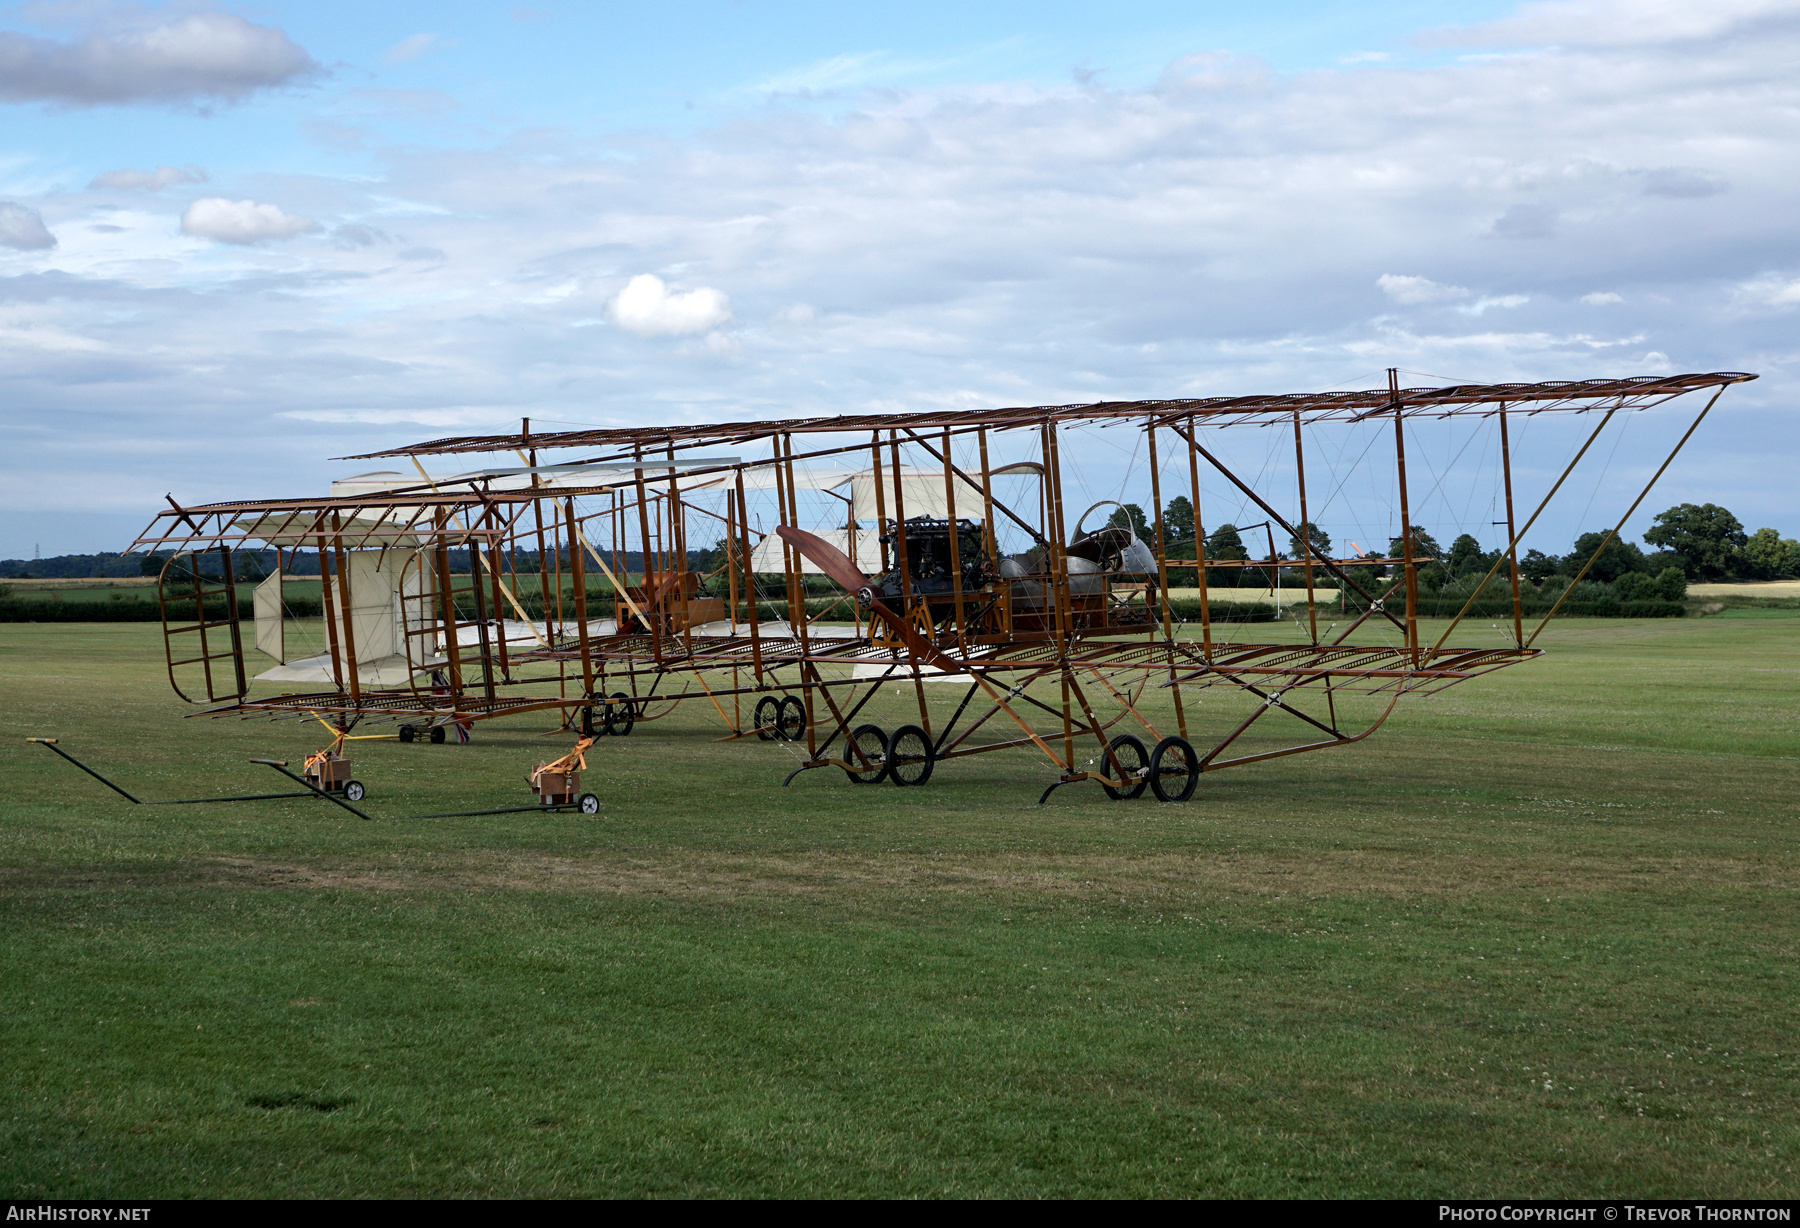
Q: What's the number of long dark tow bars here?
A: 2